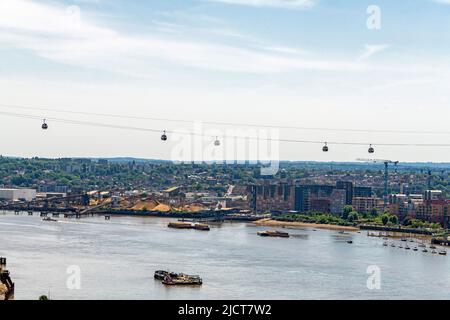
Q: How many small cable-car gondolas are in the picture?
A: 5